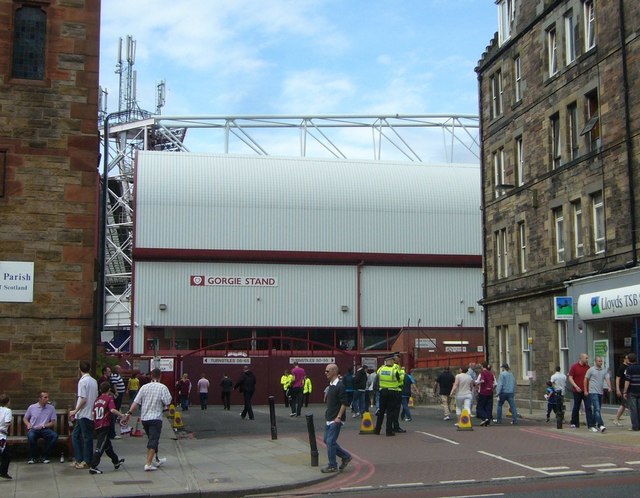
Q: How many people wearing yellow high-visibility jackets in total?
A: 4